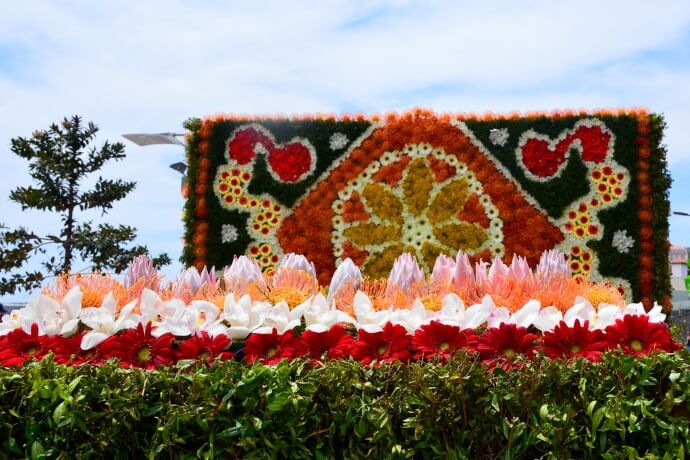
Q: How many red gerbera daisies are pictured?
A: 11